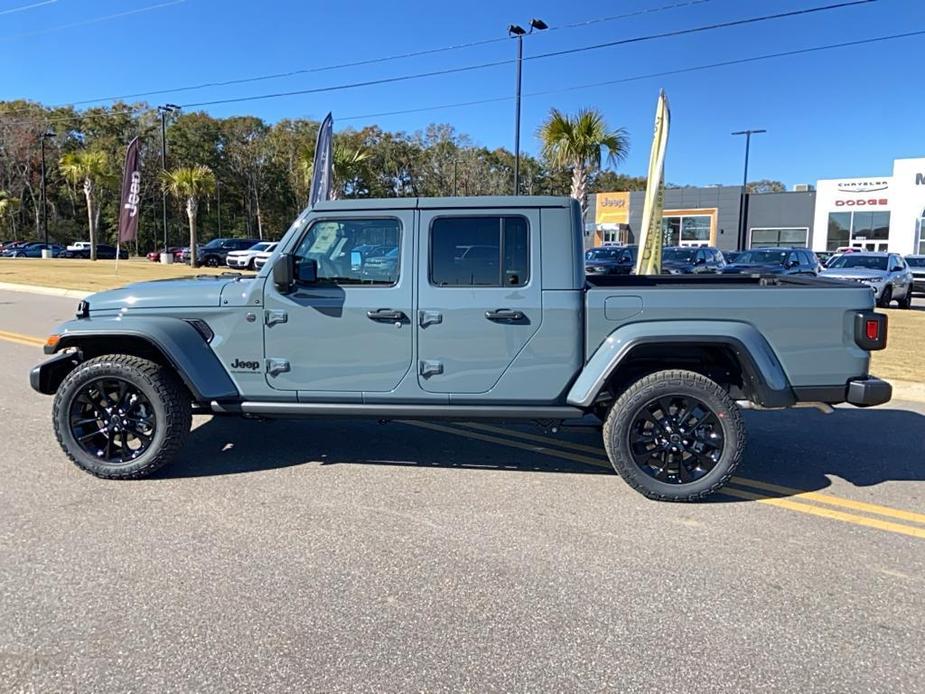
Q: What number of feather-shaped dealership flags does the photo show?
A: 3